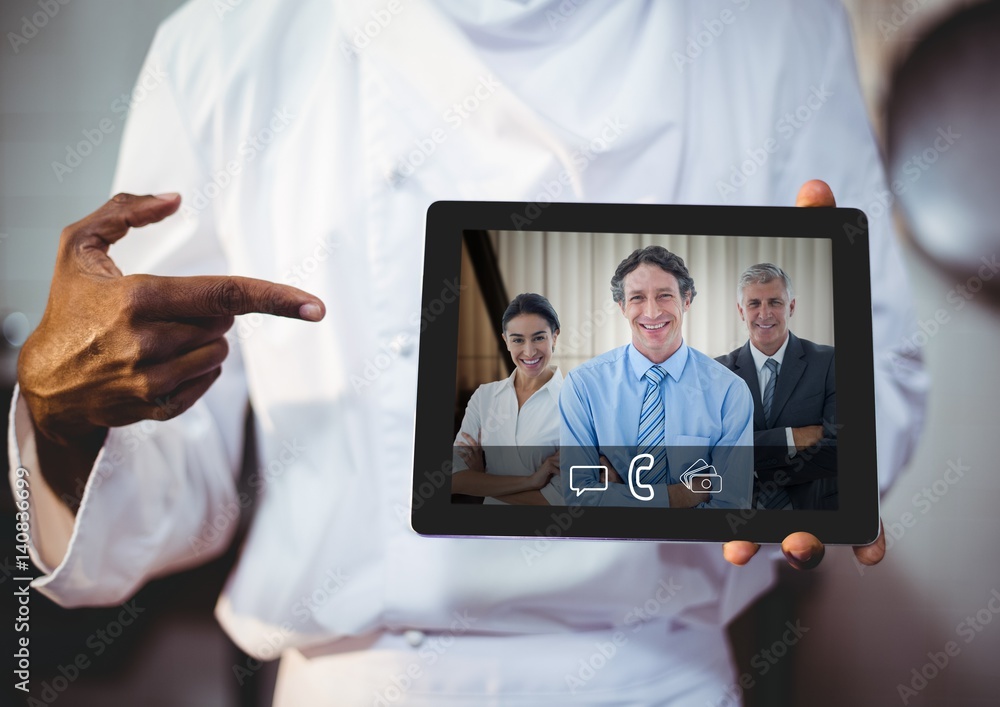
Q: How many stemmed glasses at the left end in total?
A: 0